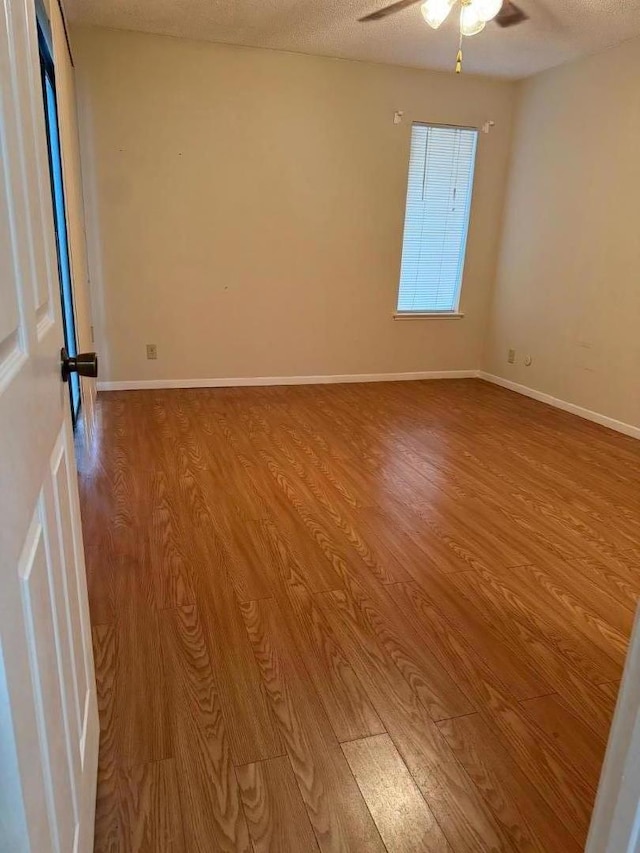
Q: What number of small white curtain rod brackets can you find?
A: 2